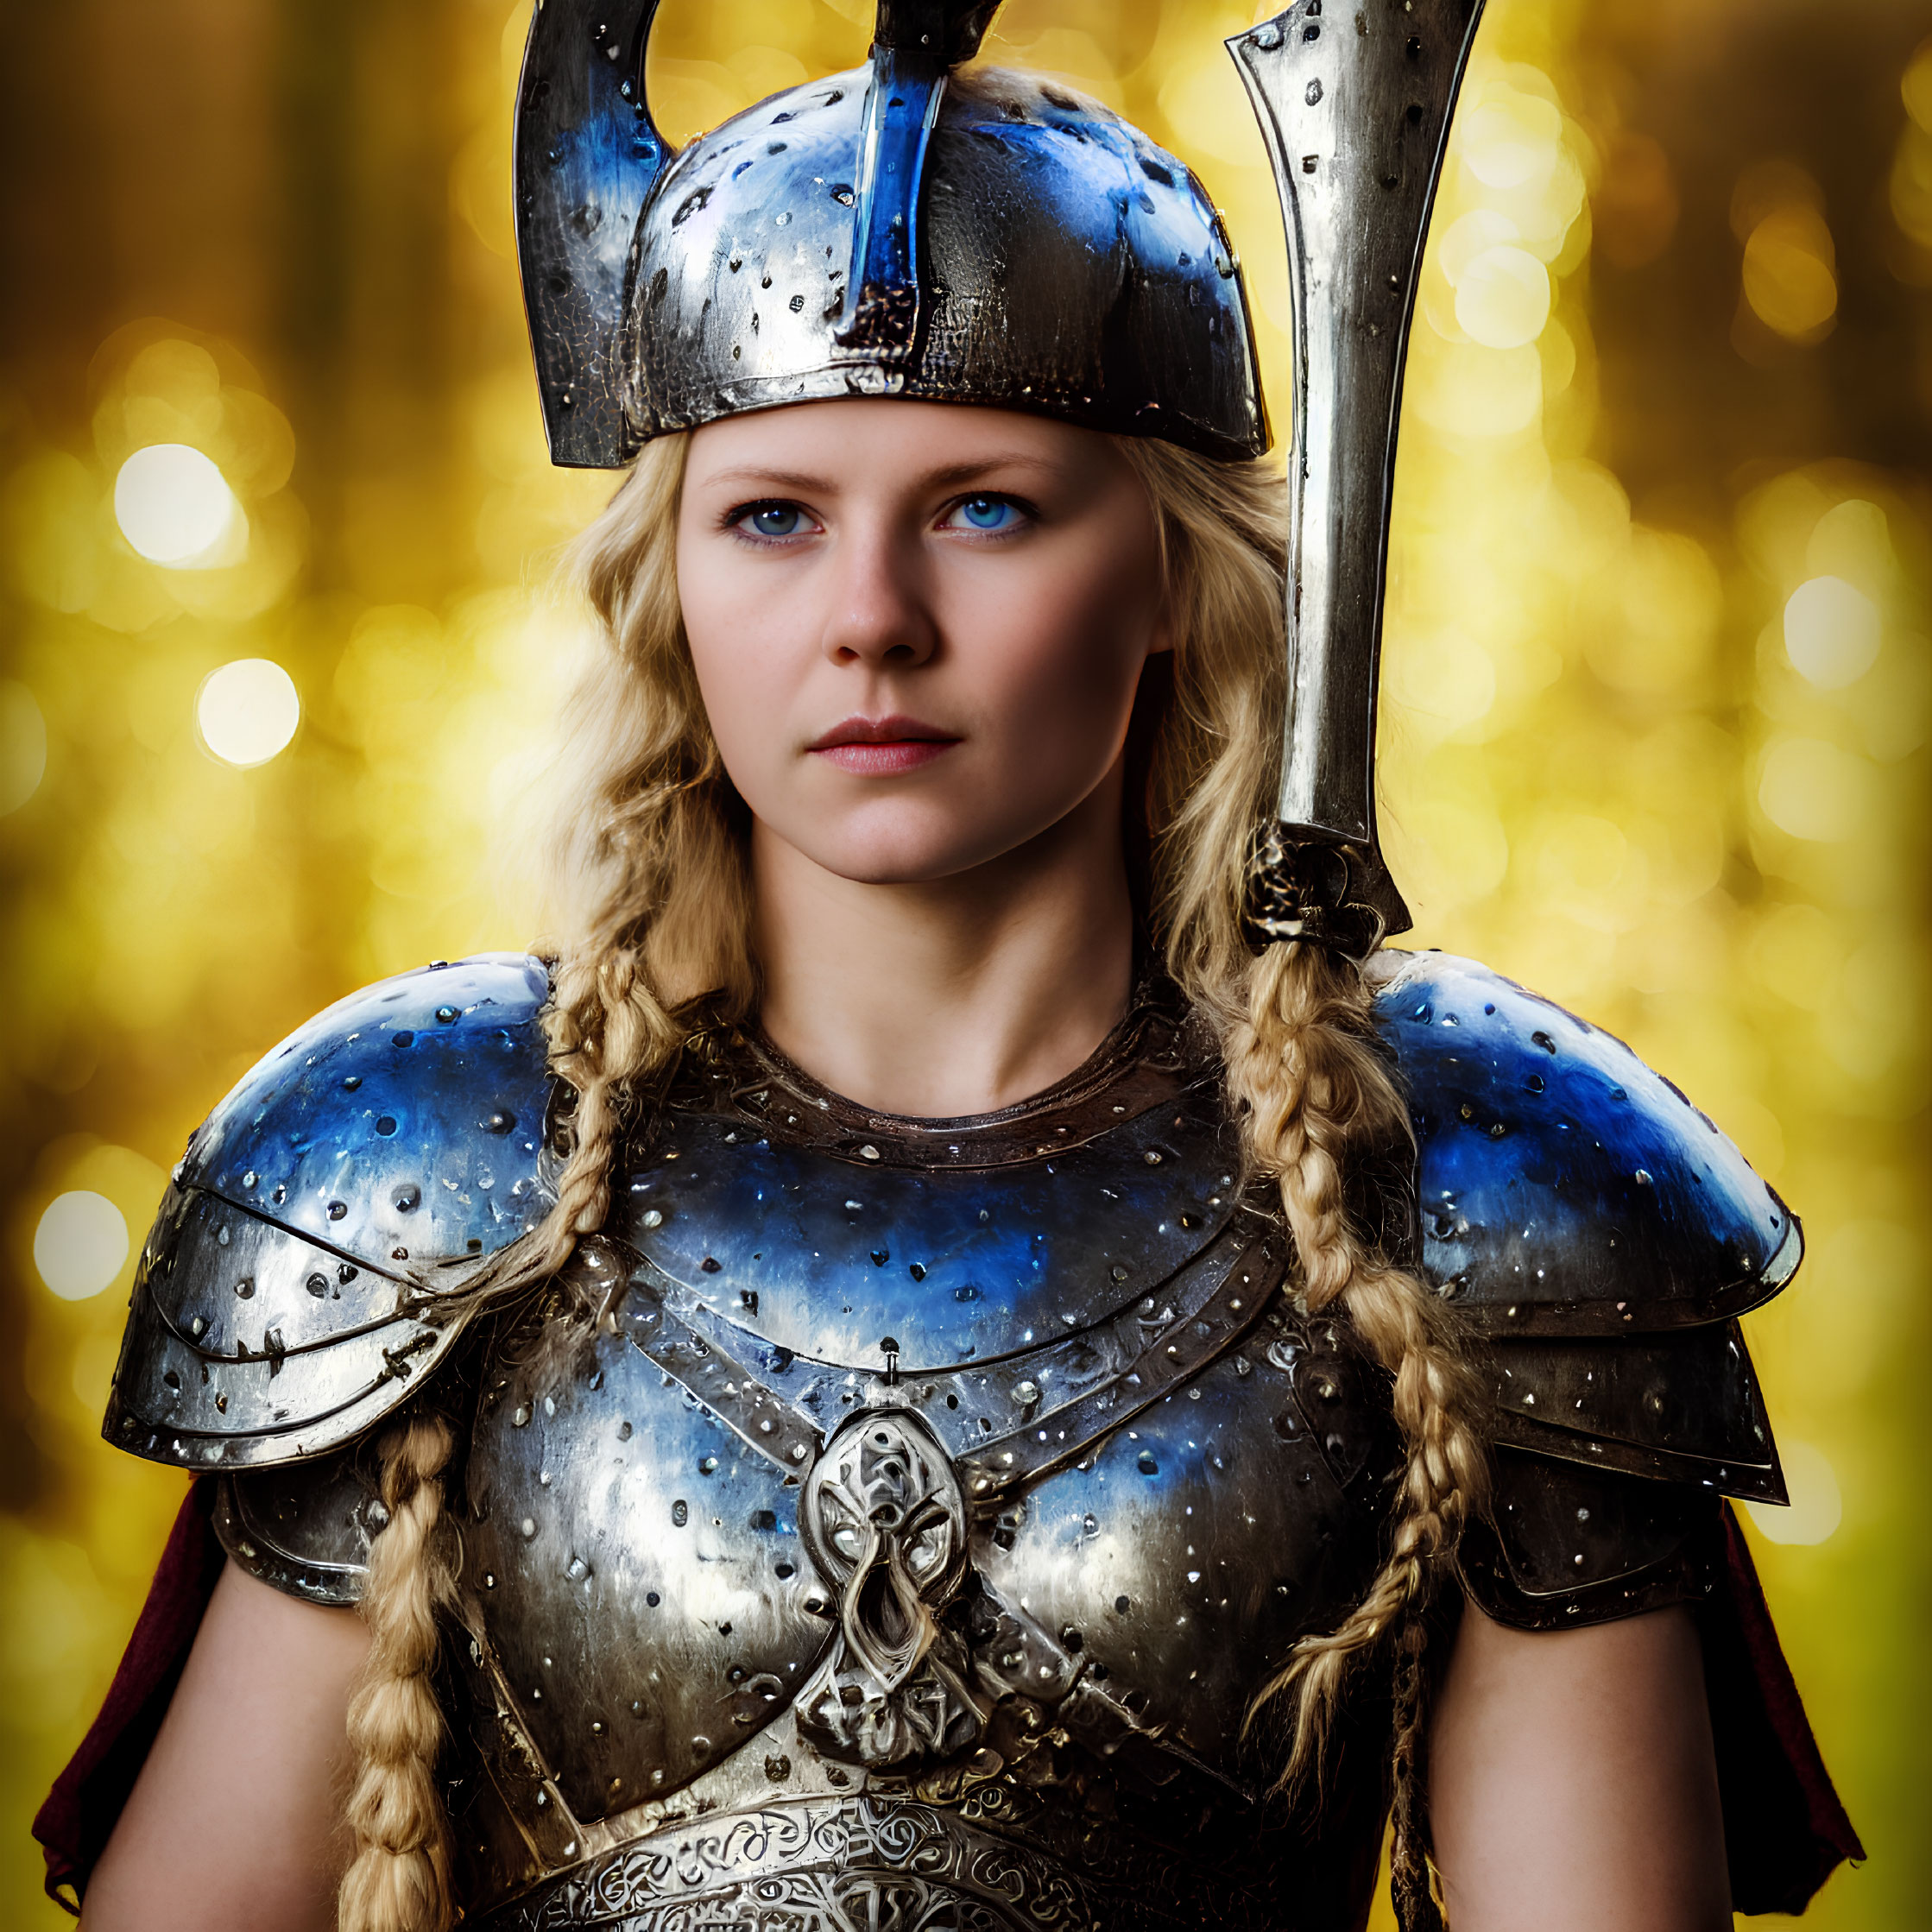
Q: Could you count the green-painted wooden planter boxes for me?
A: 0